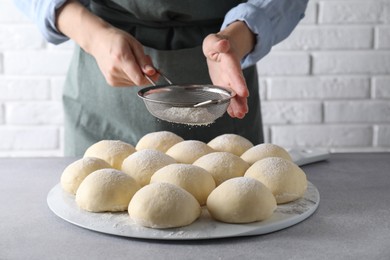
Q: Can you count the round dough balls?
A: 13